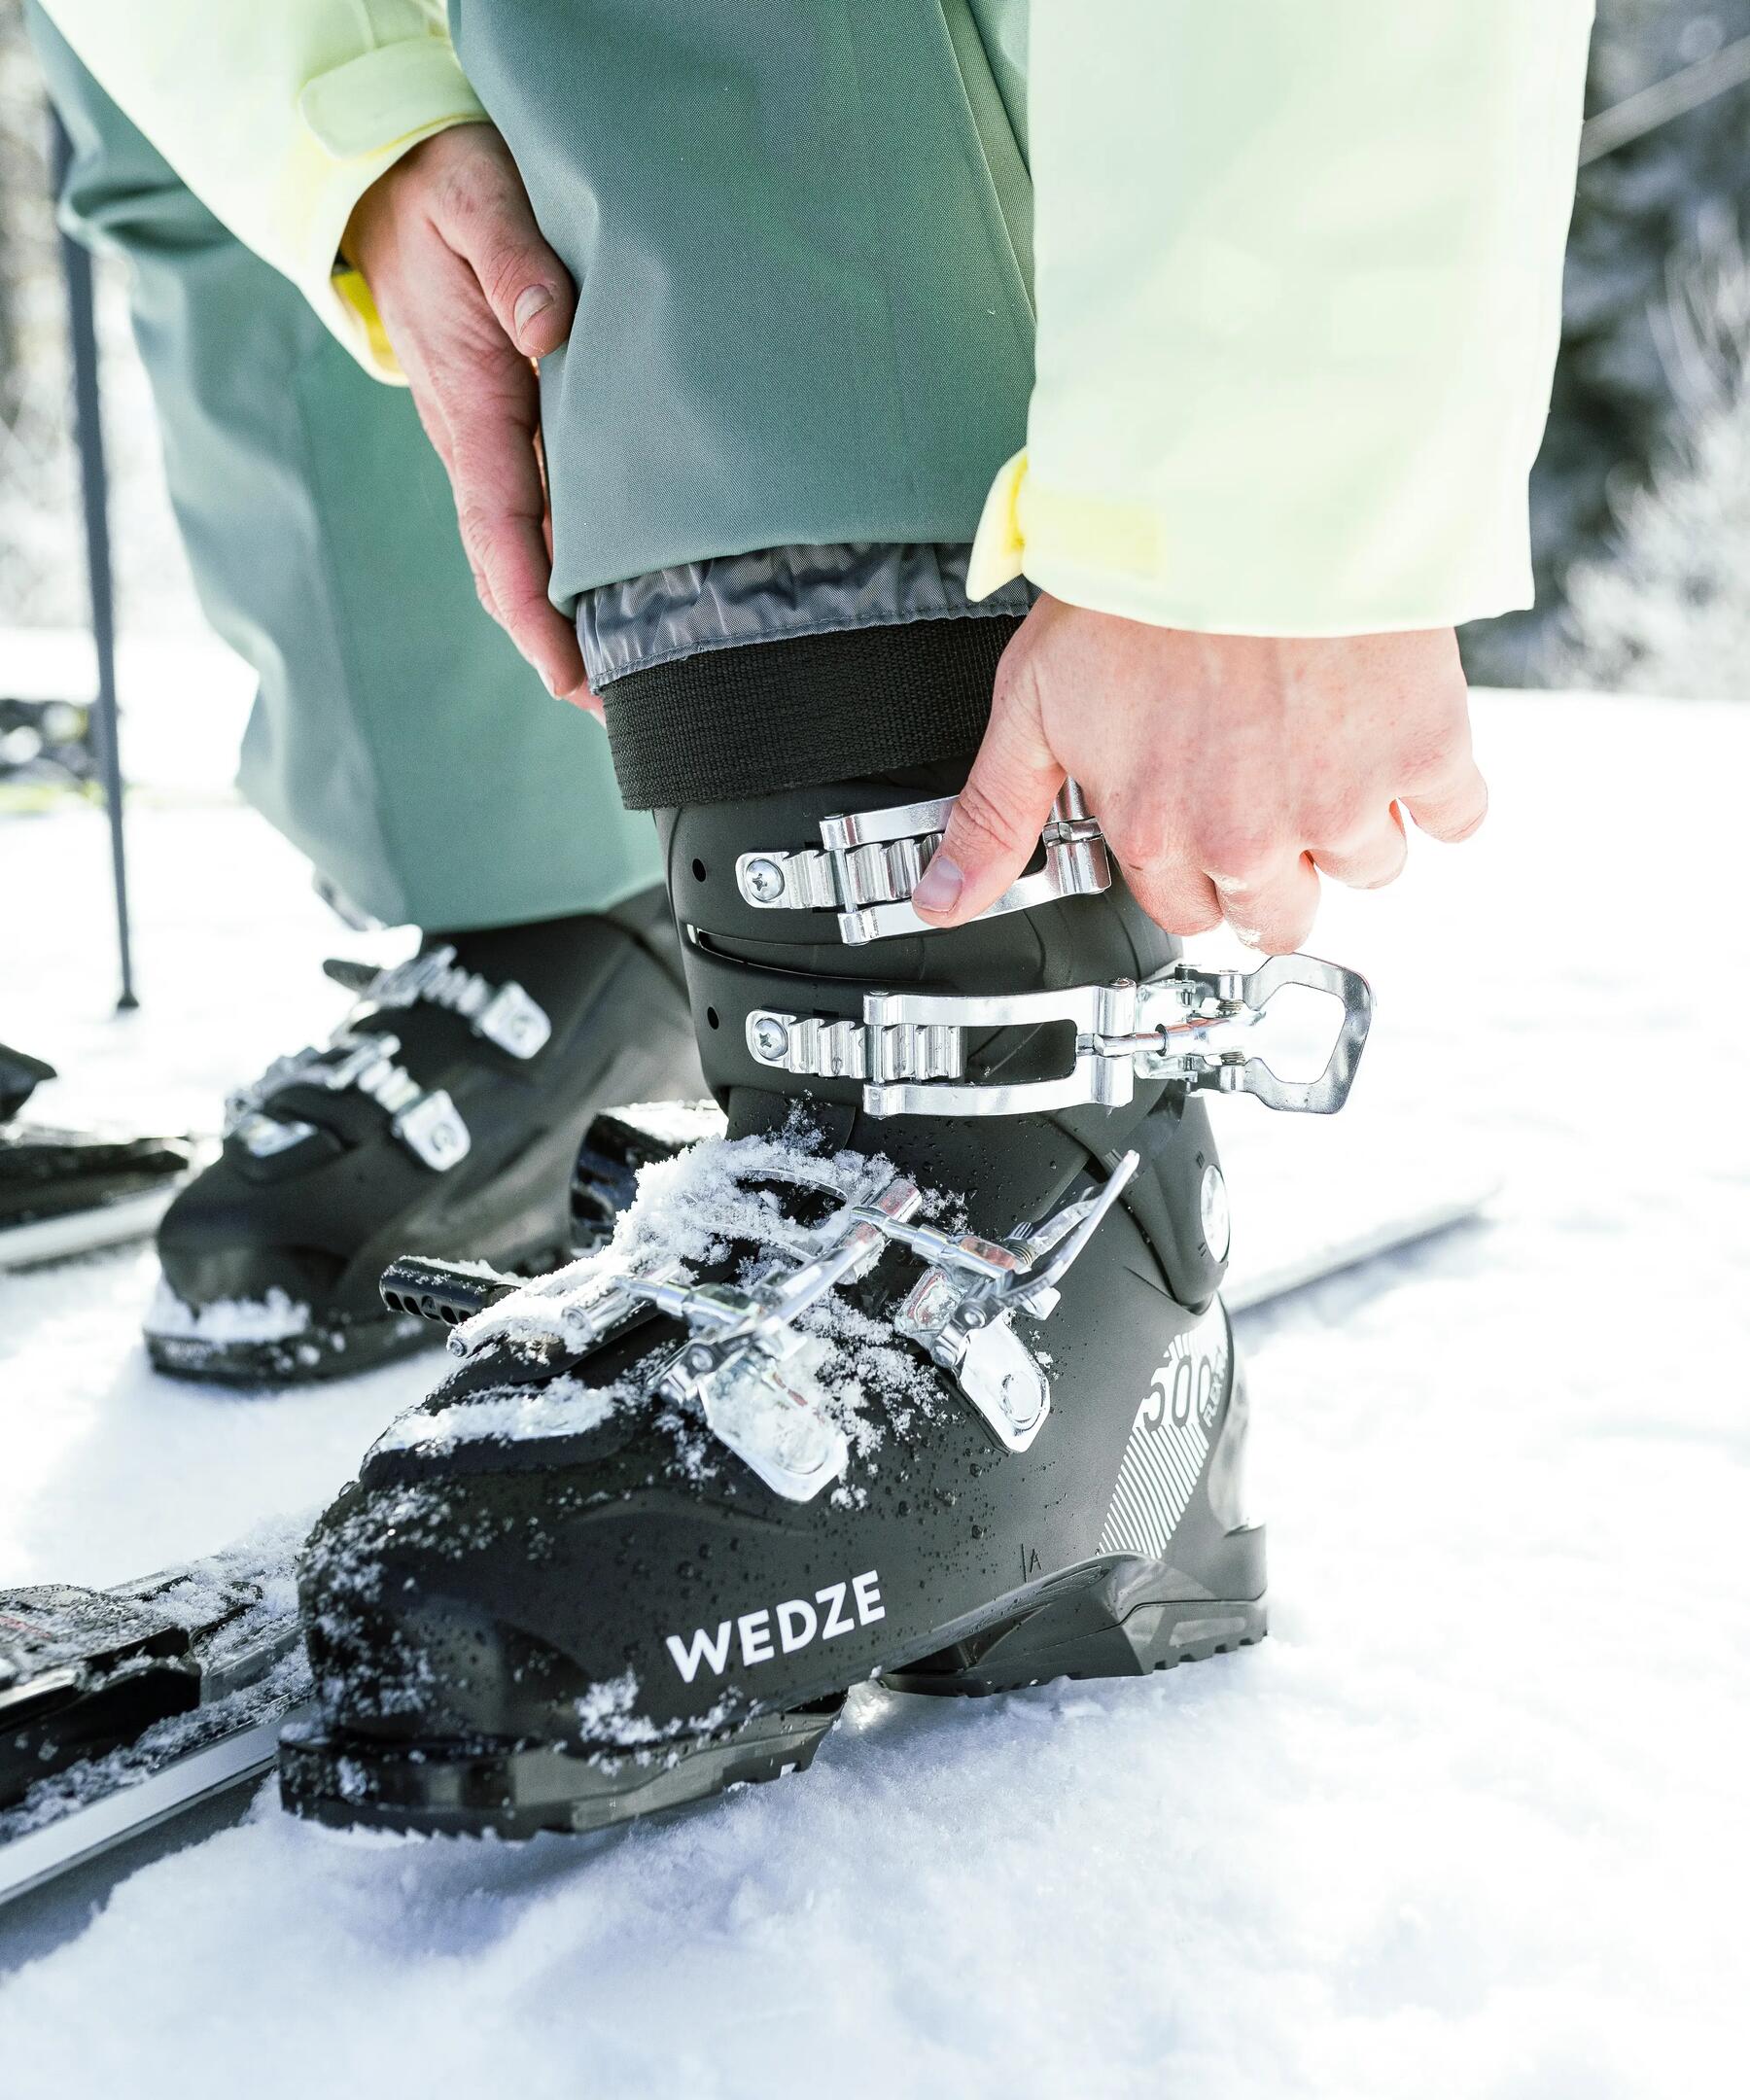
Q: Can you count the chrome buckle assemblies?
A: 6